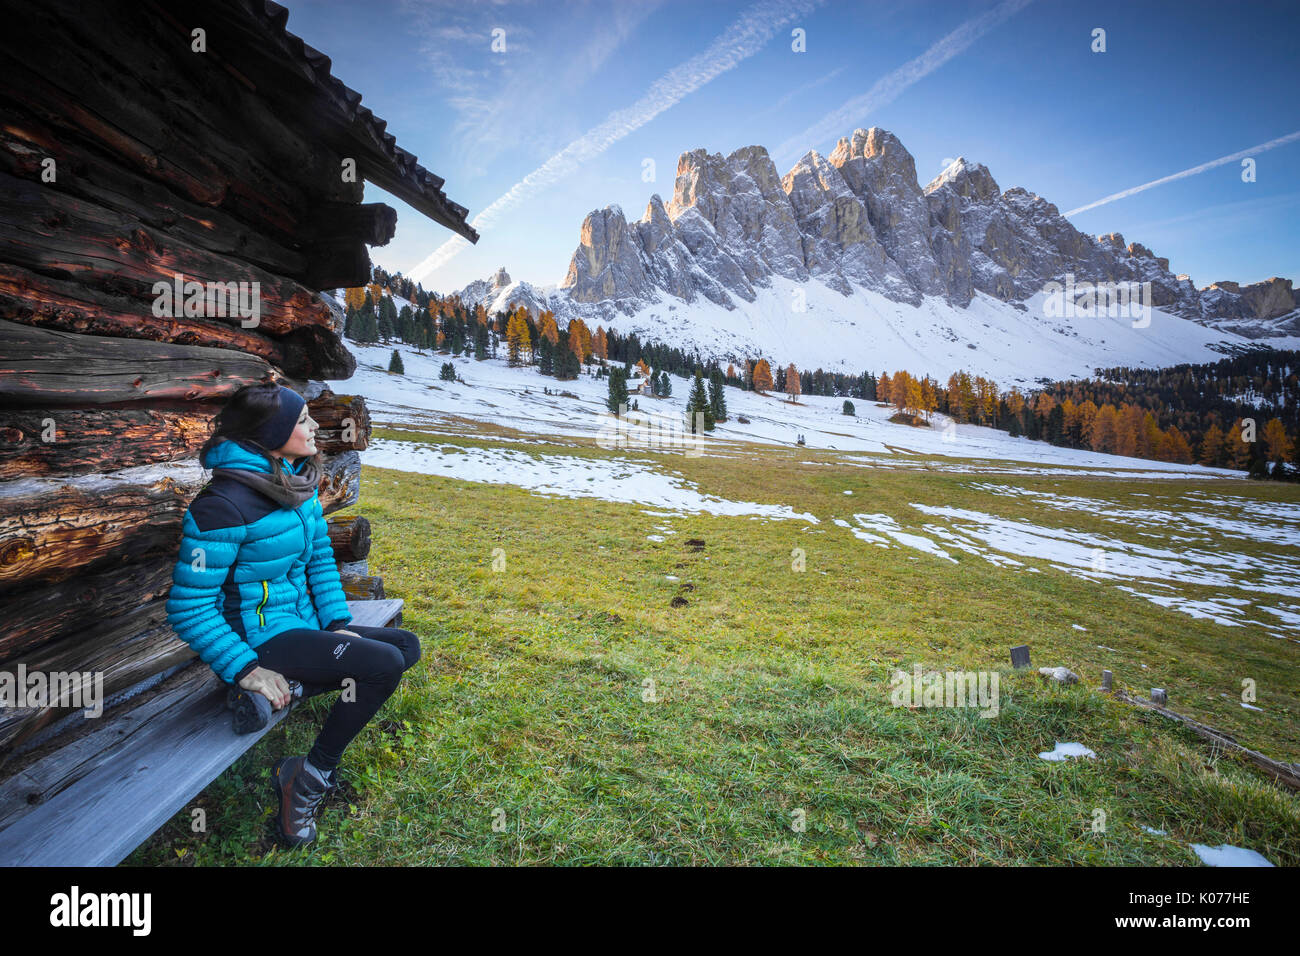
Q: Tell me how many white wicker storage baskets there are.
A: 0